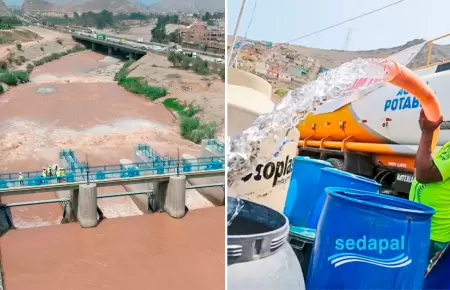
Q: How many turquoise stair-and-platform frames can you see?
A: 3